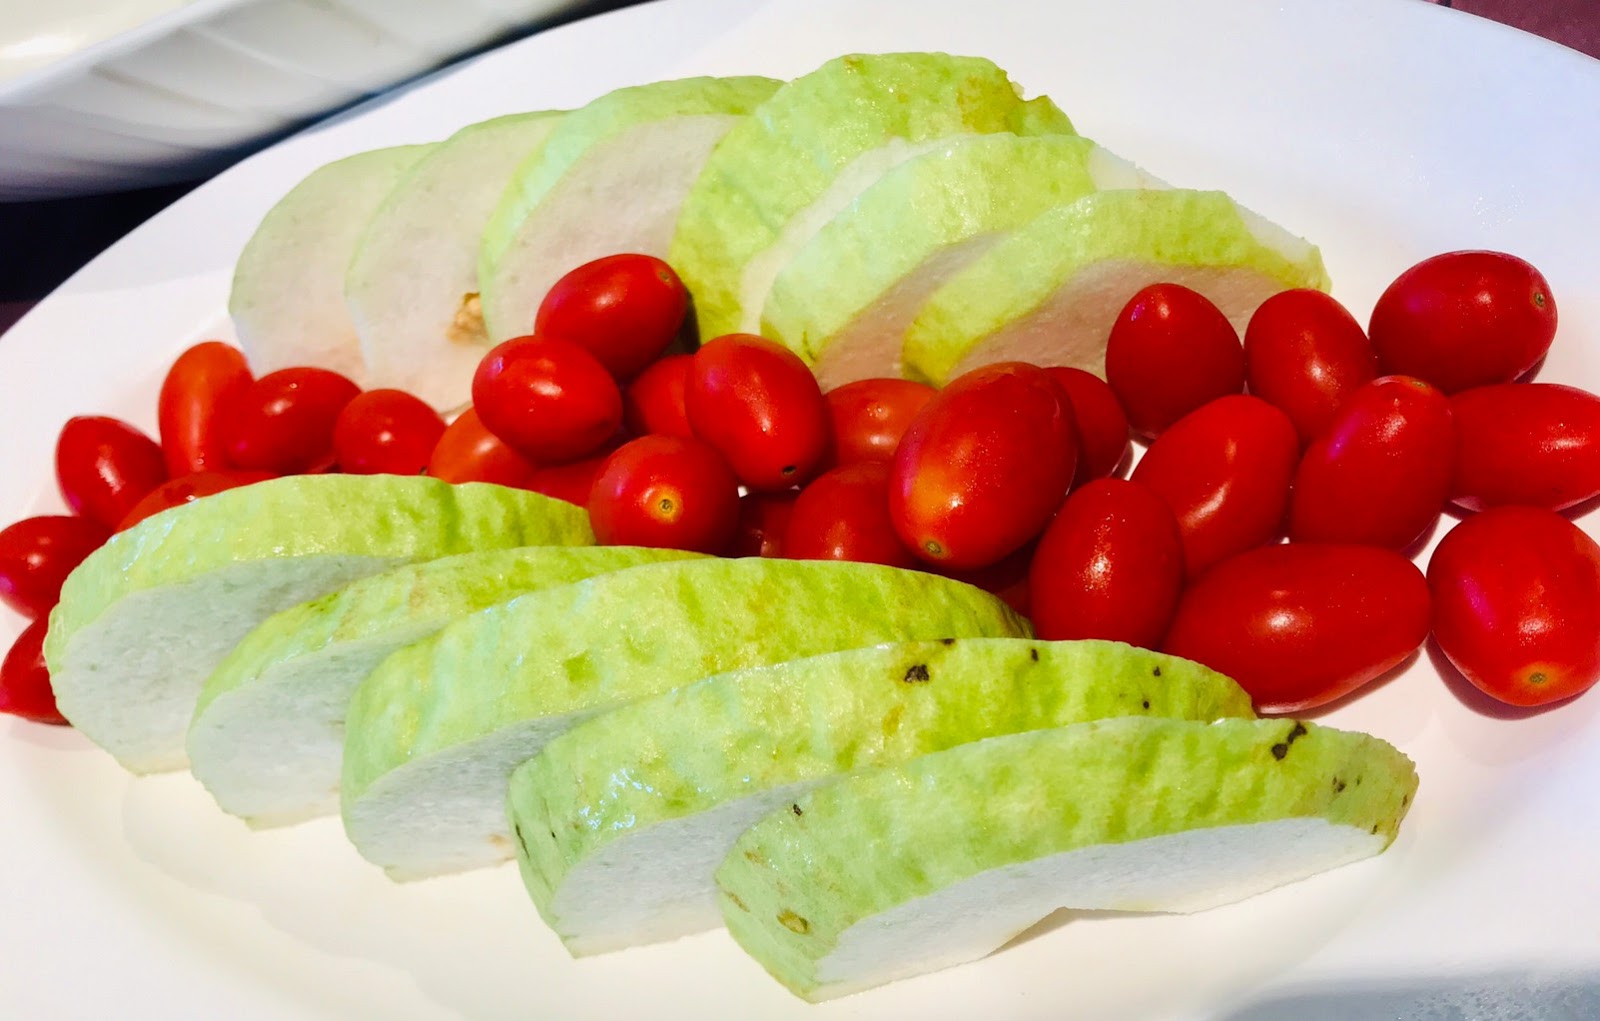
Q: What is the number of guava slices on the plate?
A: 11